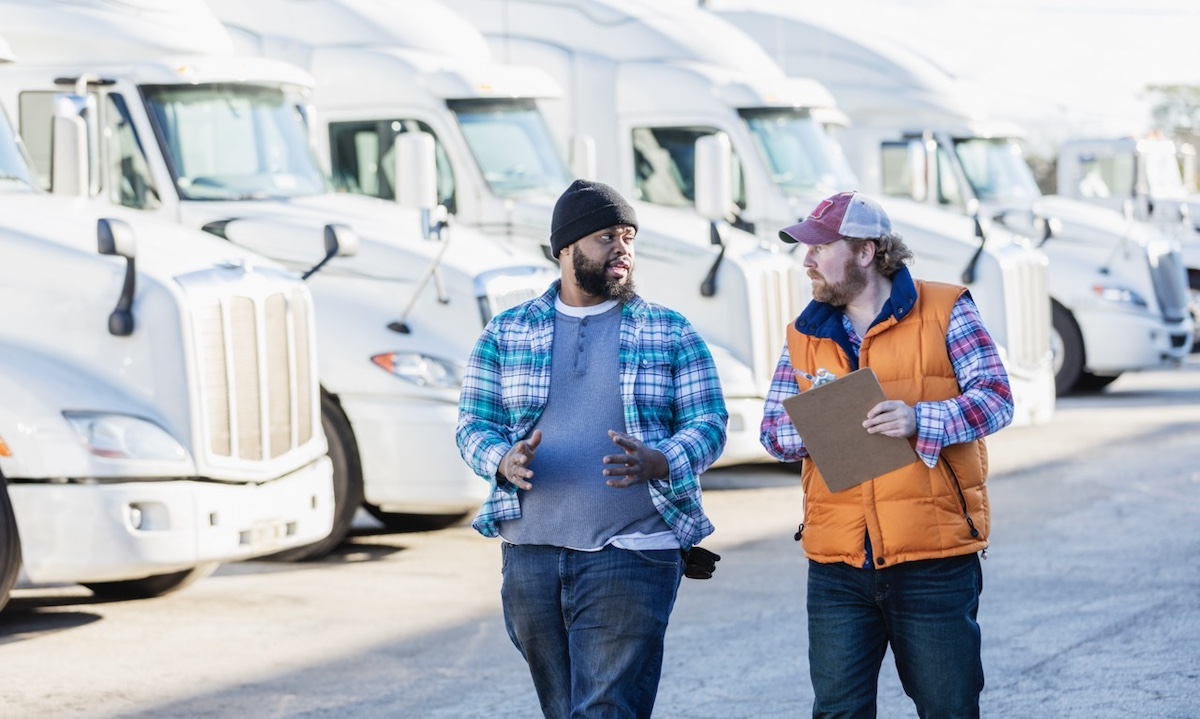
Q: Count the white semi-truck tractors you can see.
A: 6